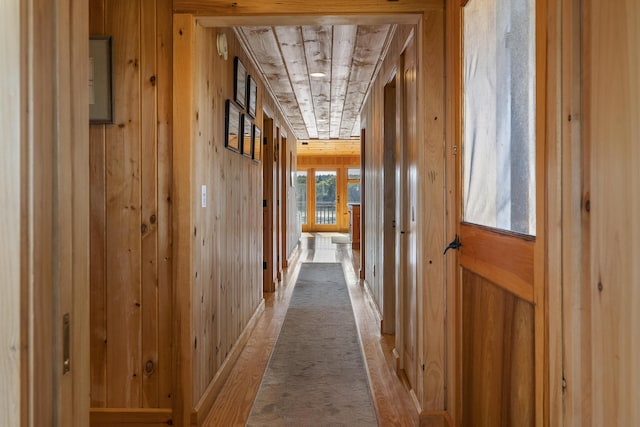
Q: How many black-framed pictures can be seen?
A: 5